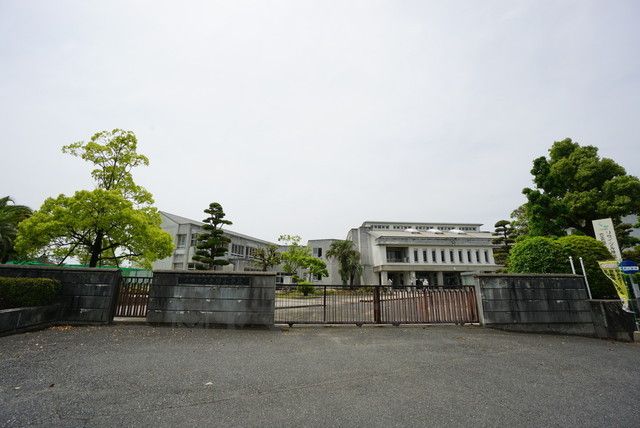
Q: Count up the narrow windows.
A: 9